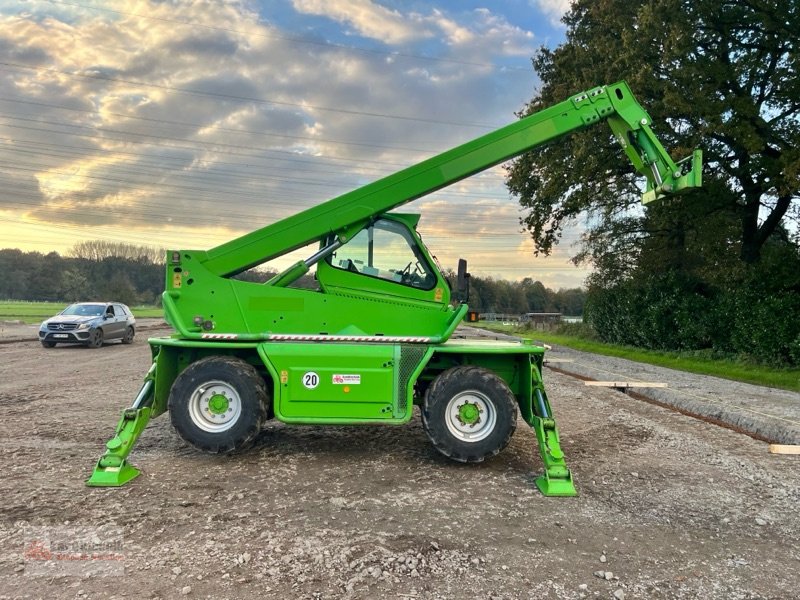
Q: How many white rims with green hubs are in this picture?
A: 2